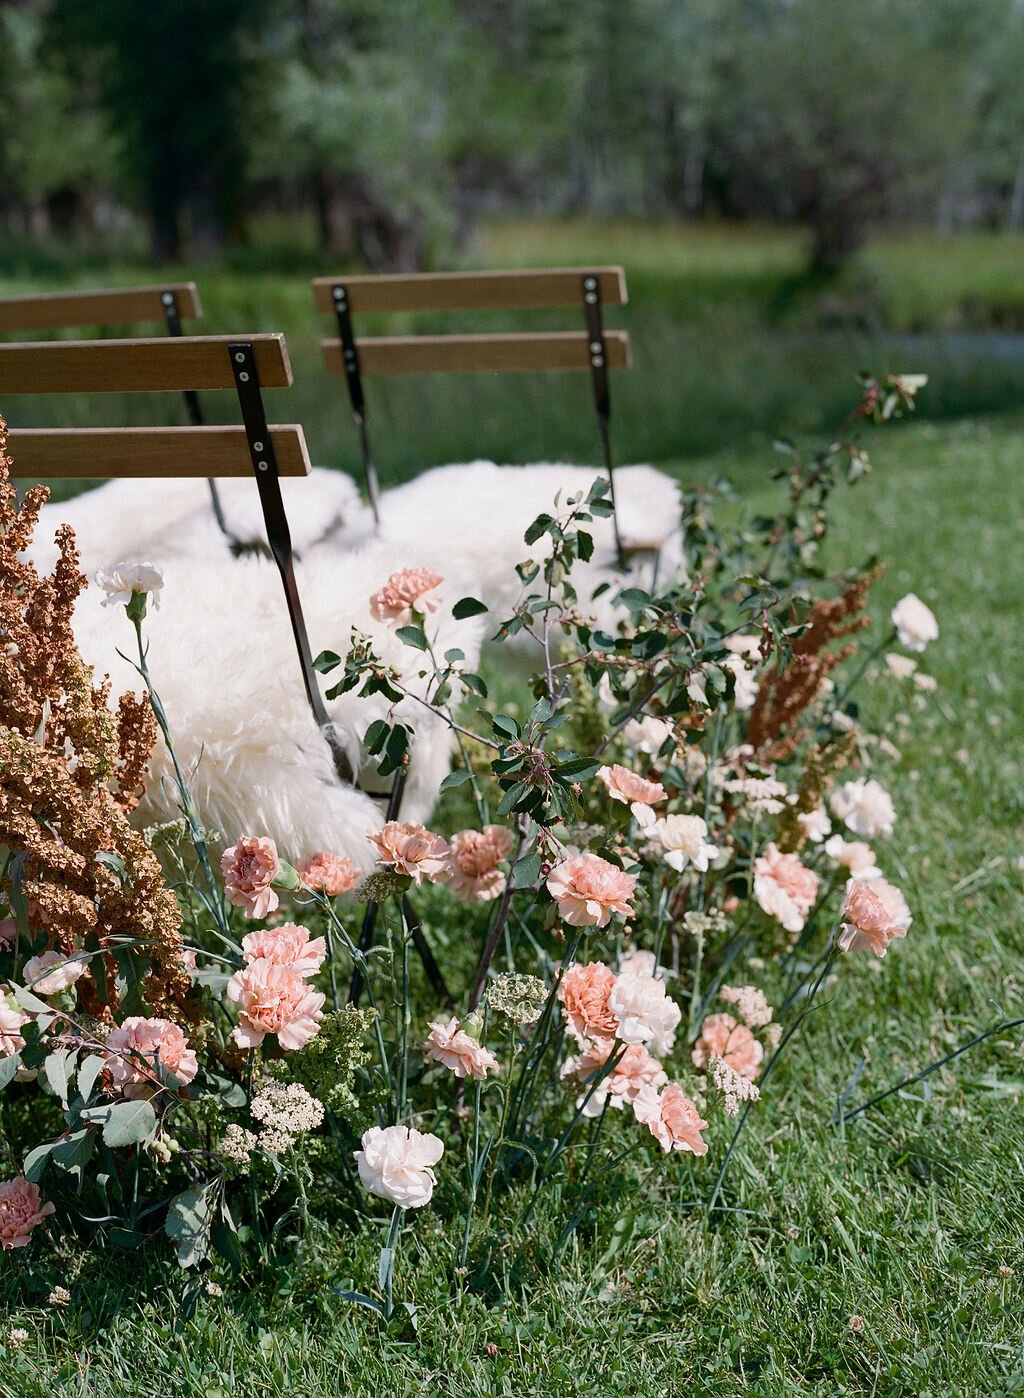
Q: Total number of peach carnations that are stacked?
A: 2